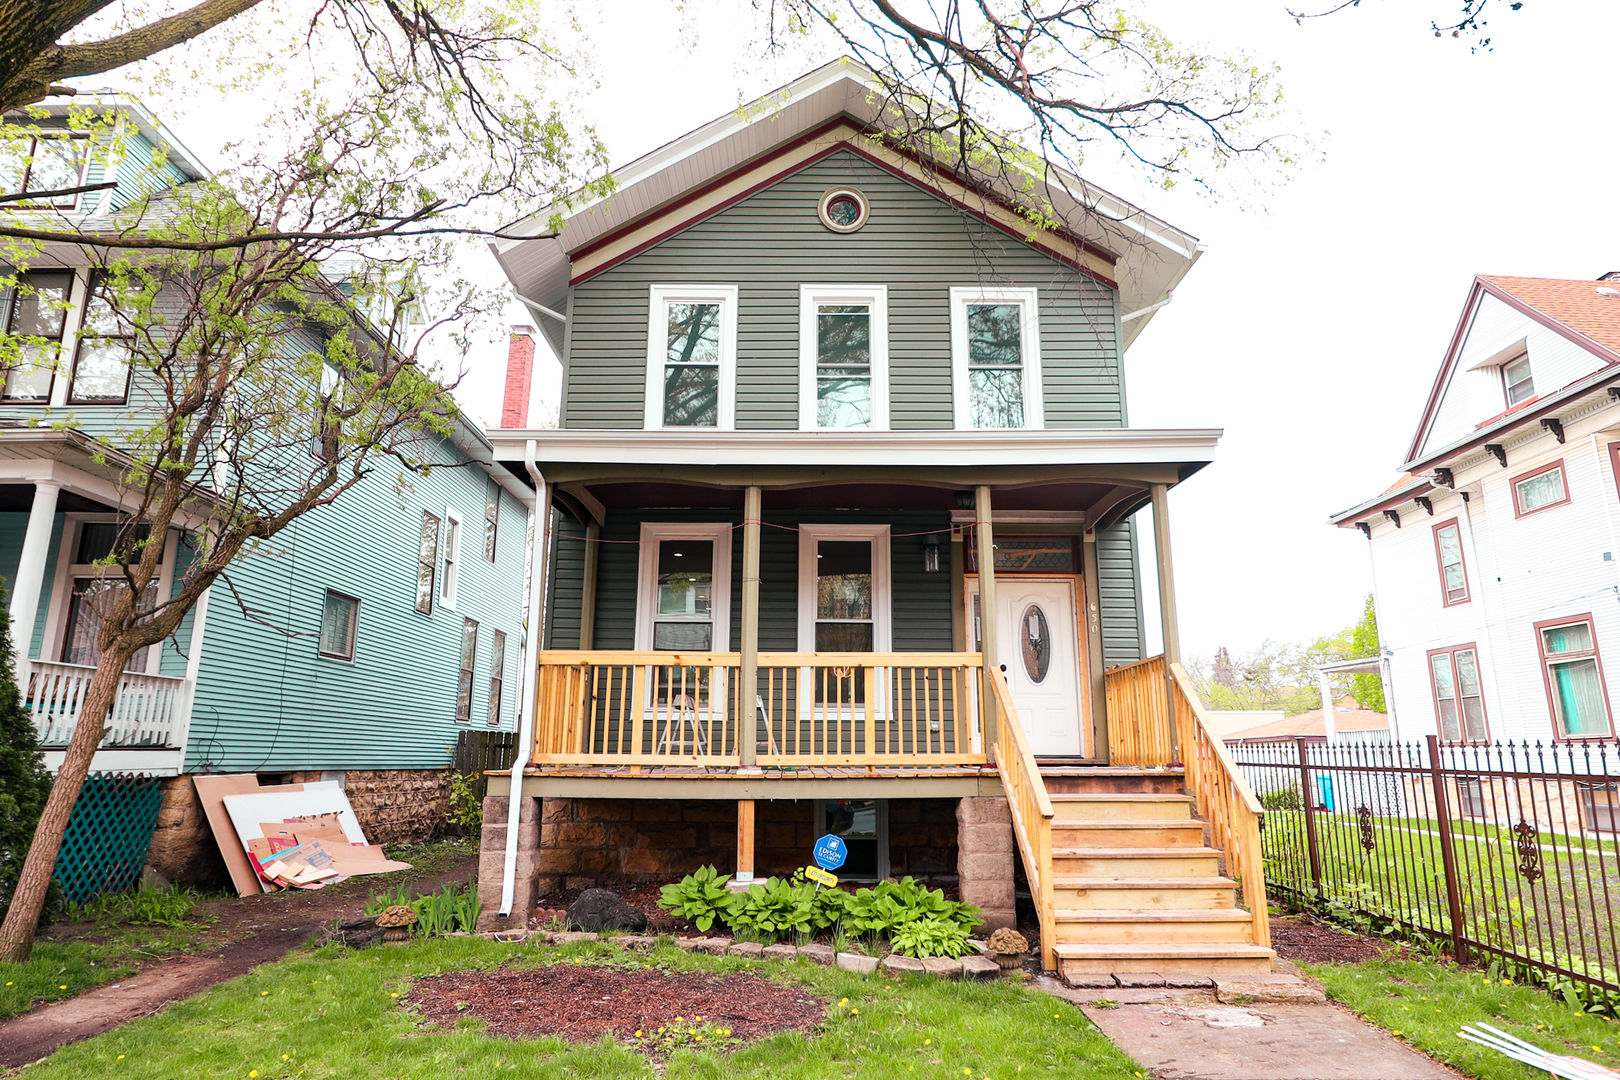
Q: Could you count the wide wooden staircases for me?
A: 1